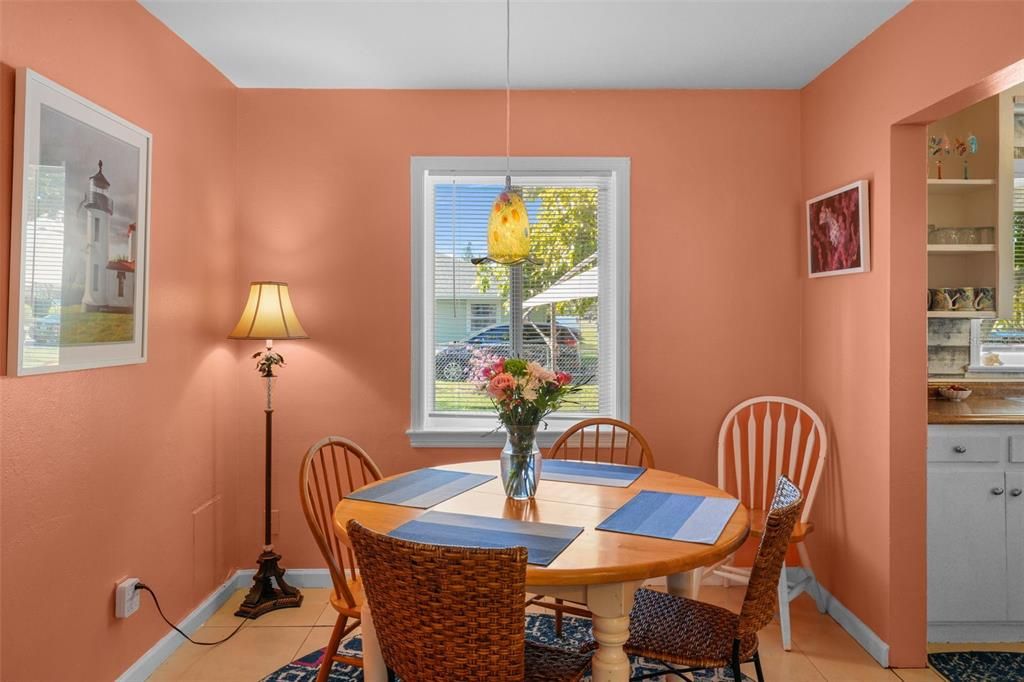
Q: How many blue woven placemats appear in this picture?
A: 4